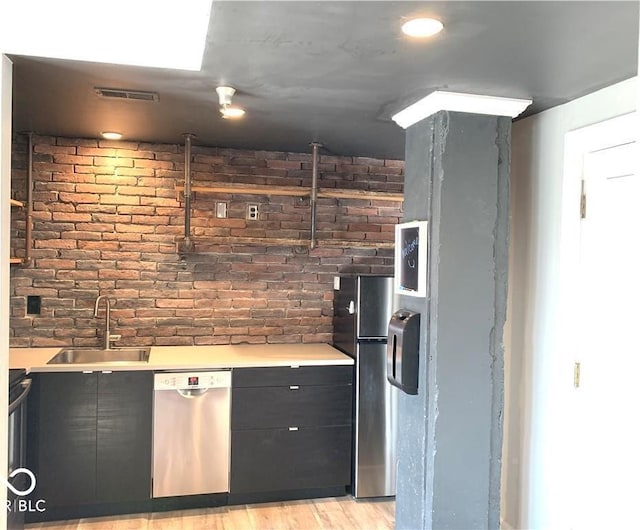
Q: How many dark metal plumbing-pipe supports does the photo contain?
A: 3